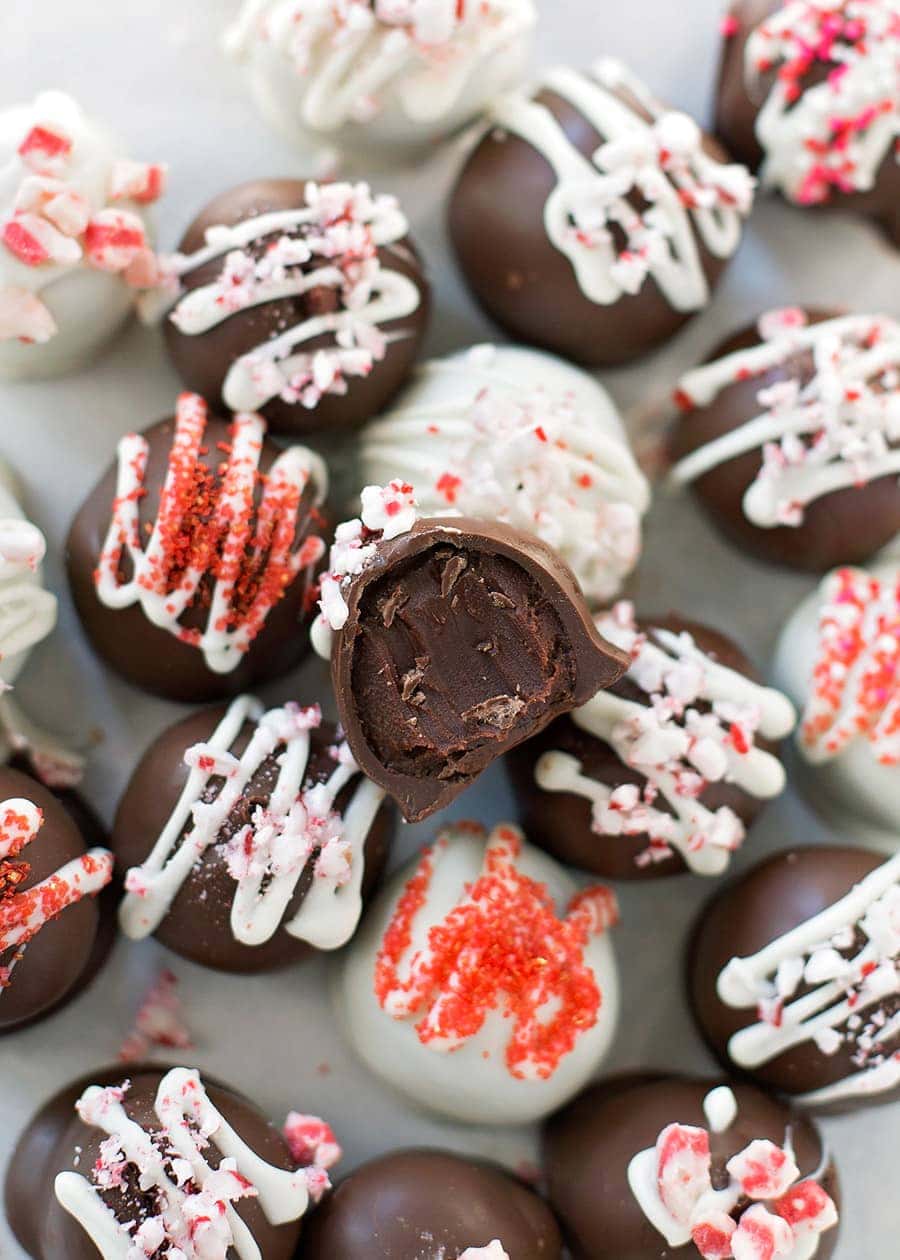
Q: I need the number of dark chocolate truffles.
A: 13